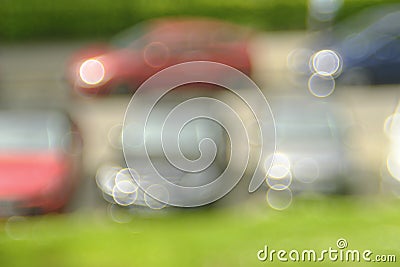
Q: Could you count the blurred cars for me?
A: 5